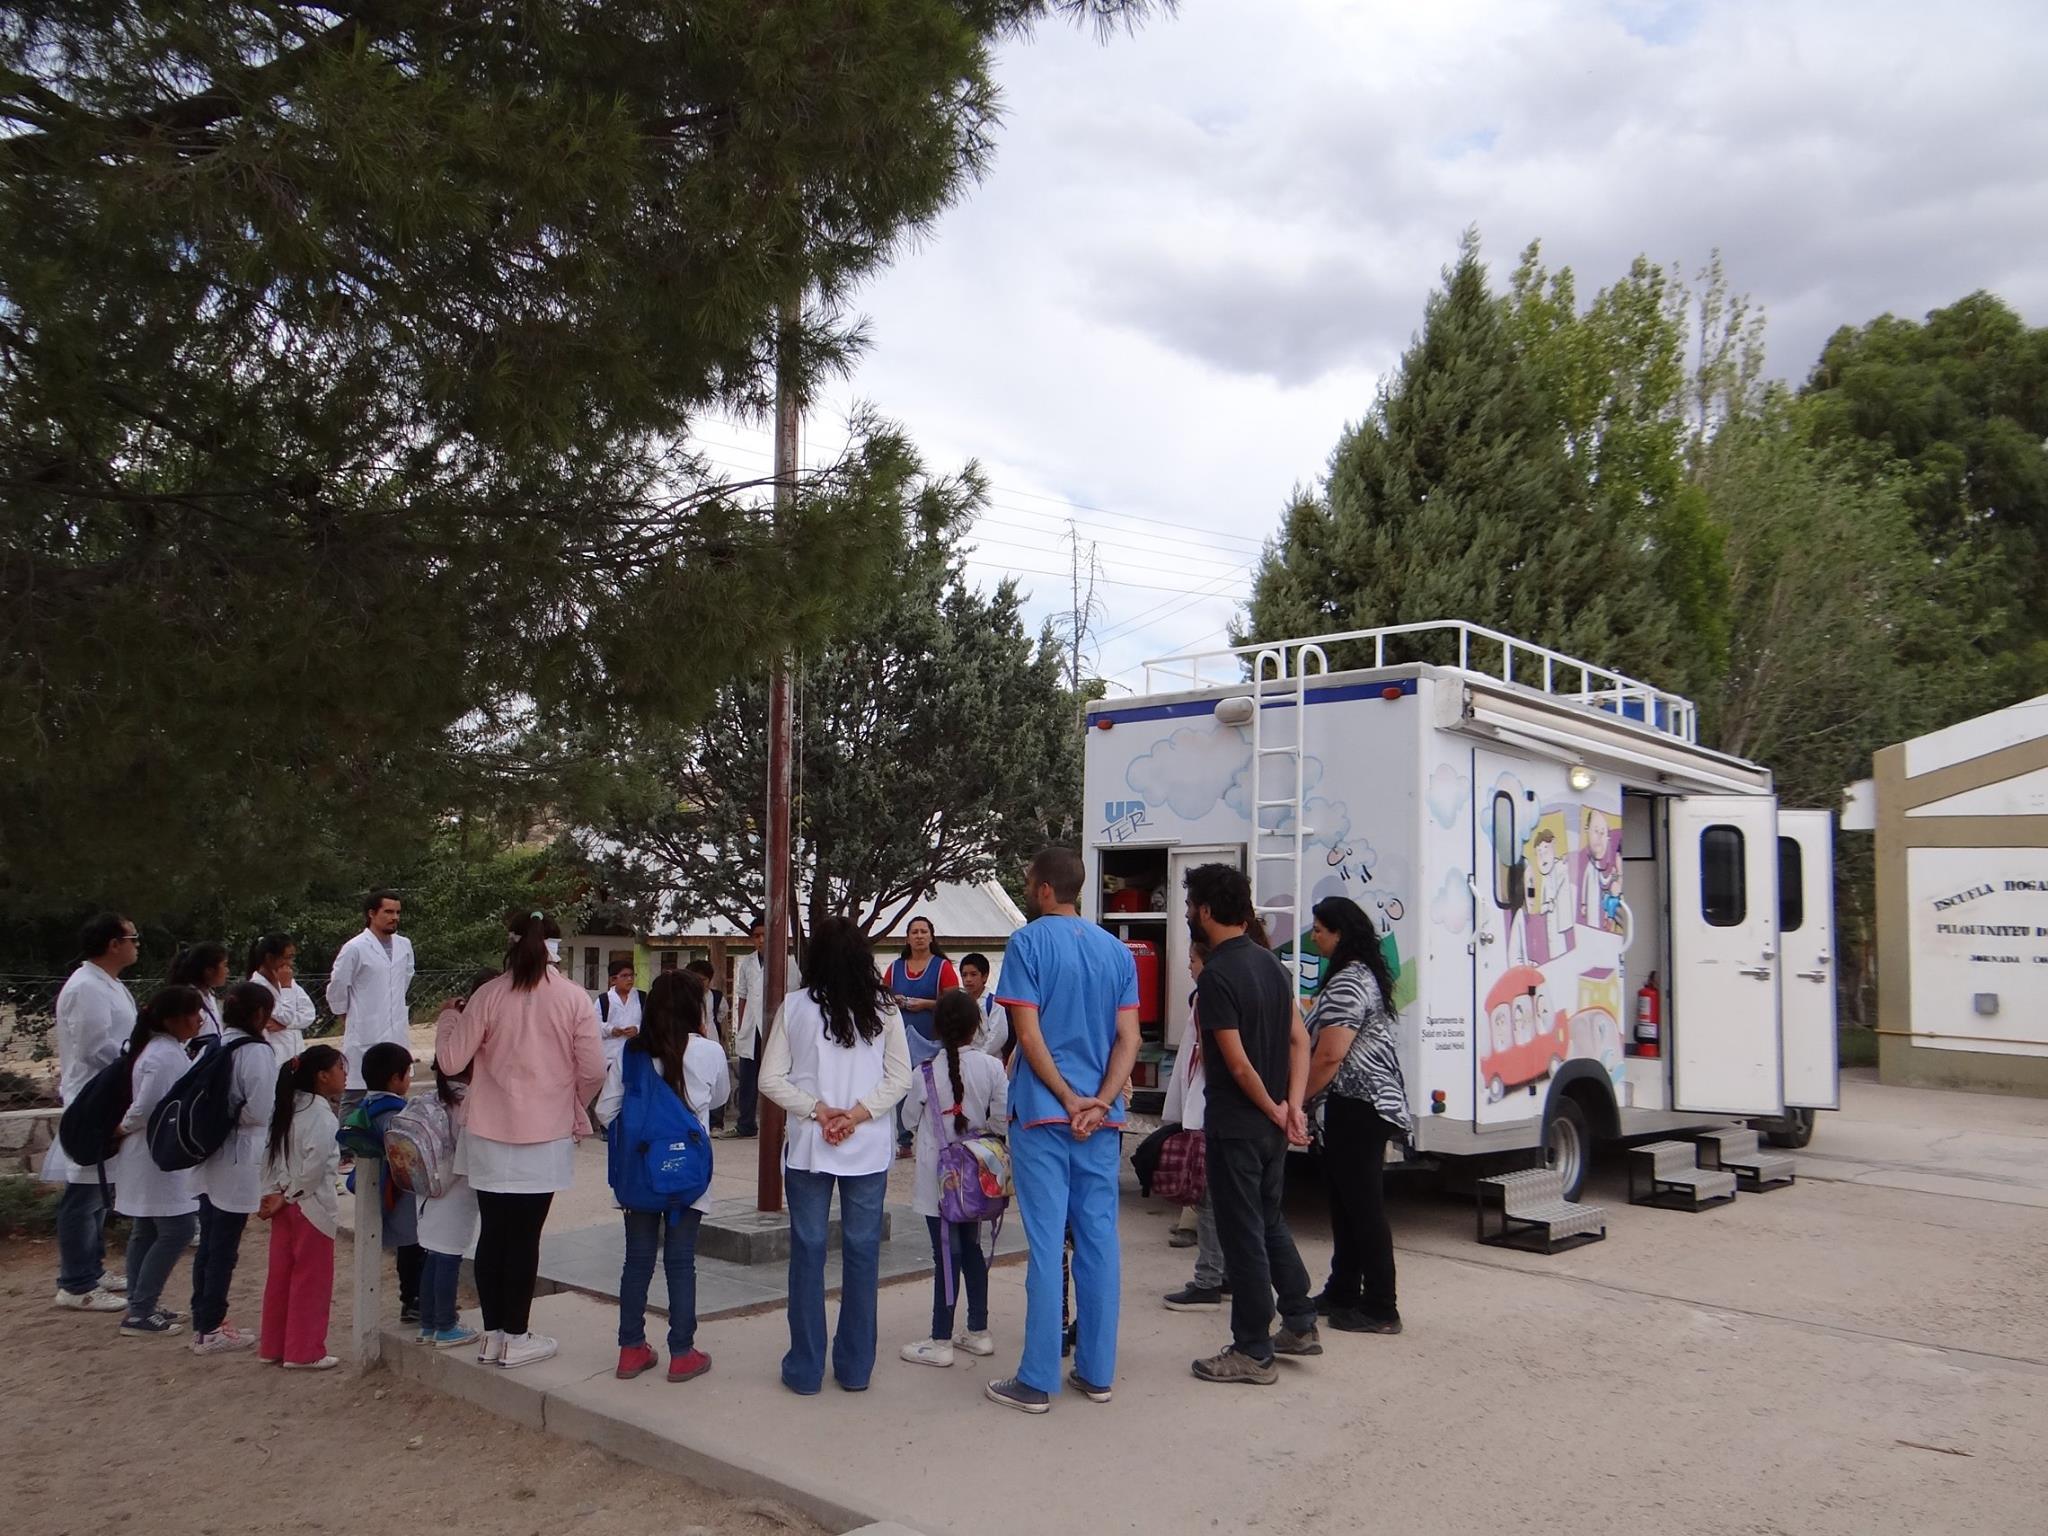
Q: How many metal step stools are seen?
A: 3